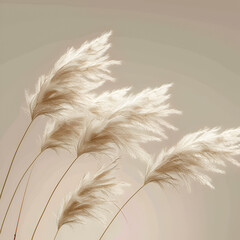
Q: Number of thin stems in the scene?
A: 6